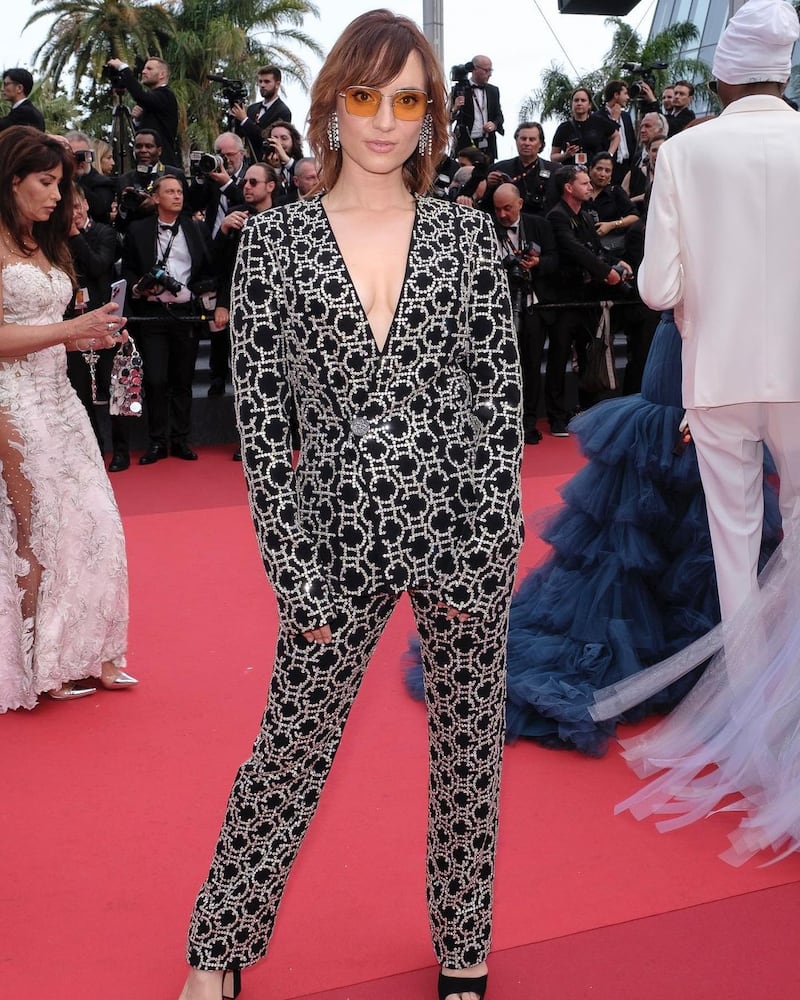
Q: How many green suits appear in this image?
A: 0